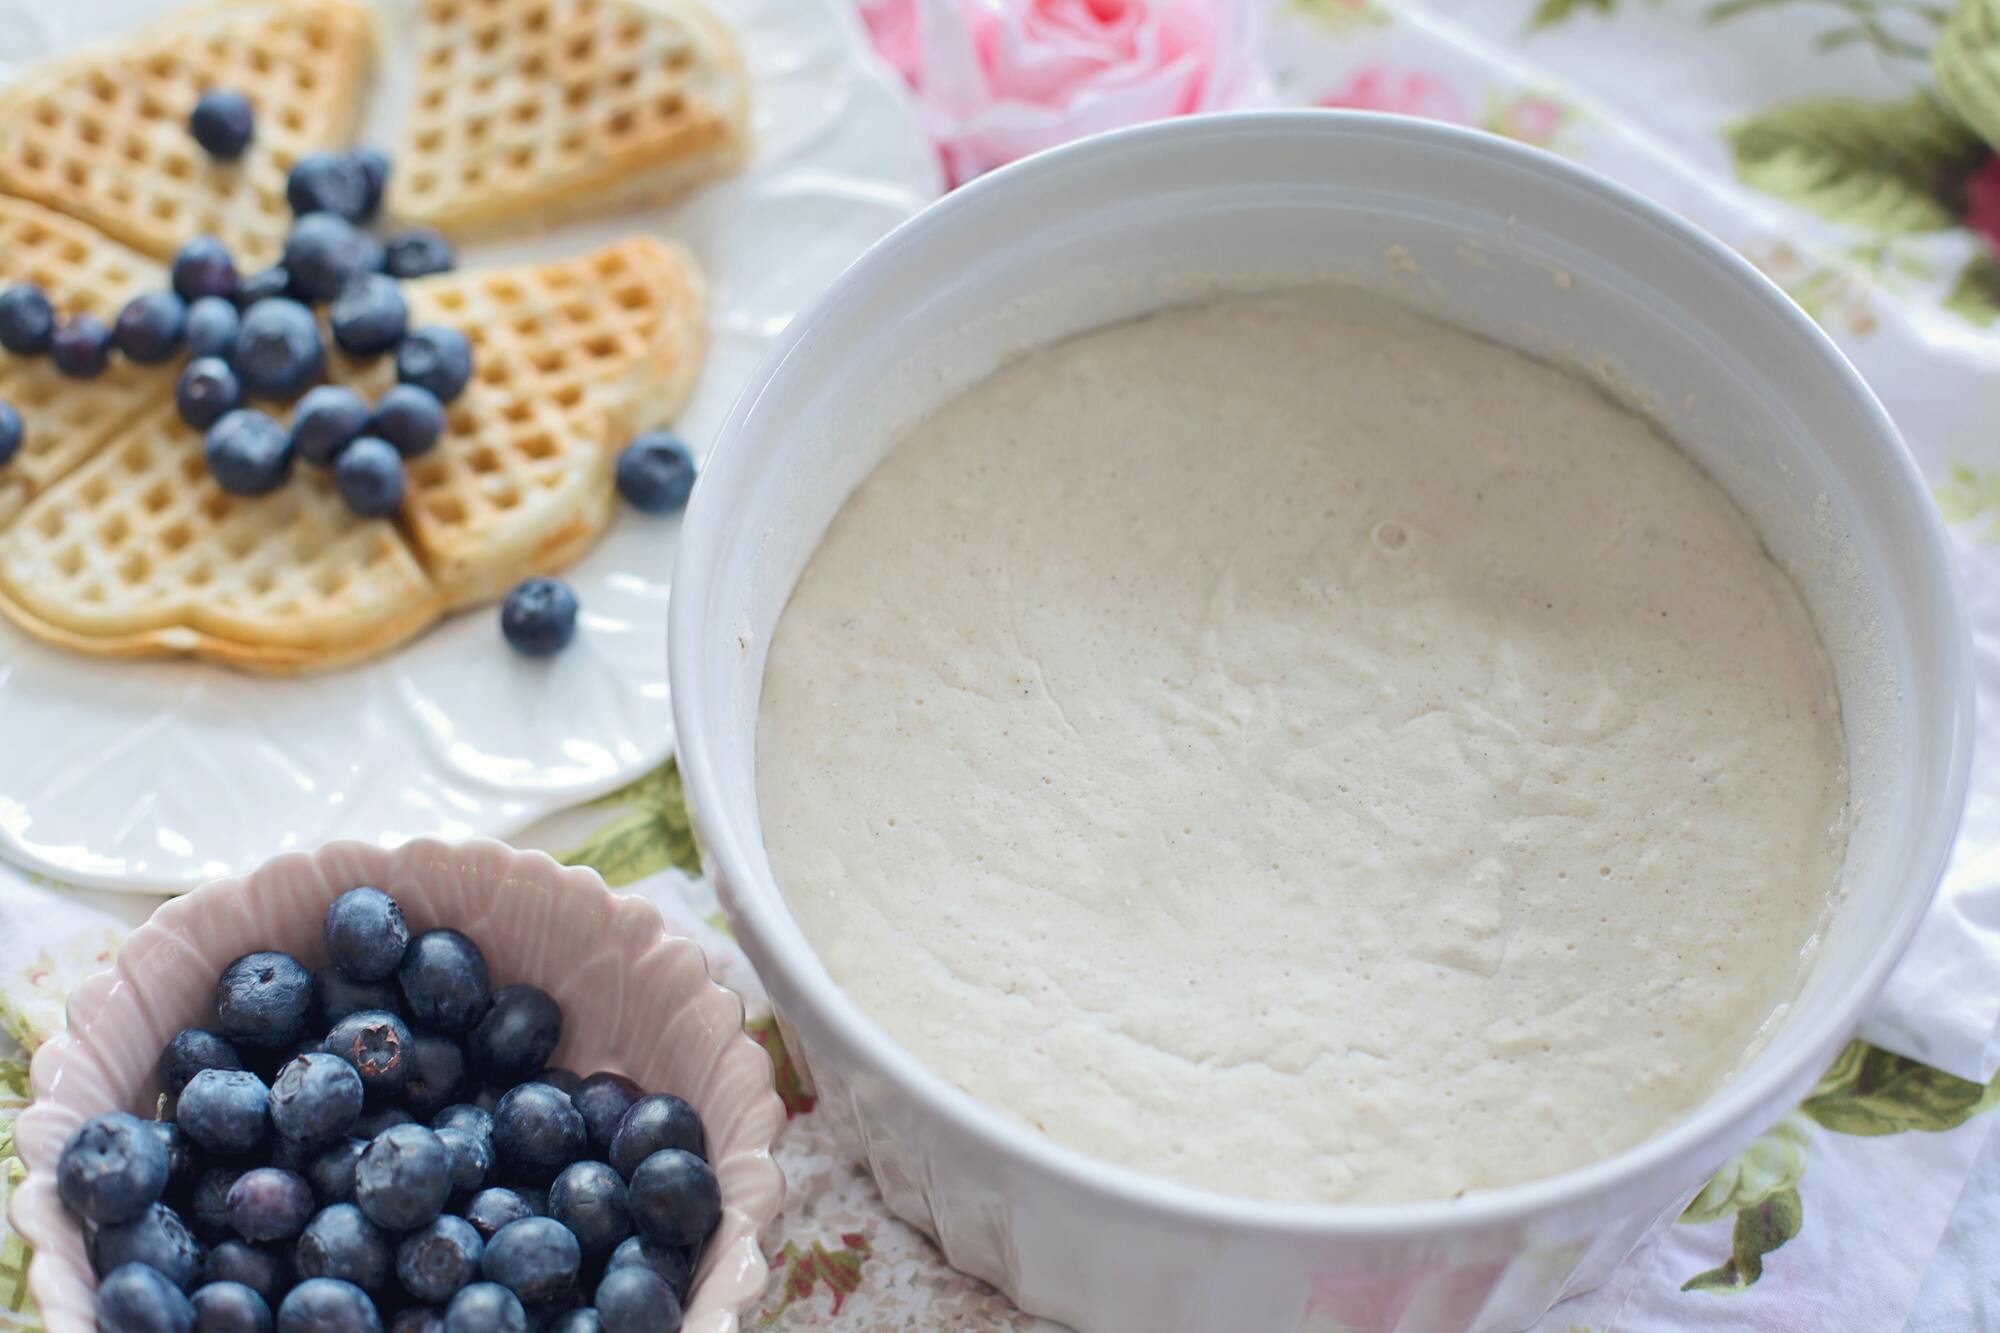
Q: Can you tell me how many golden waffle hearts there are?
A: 5